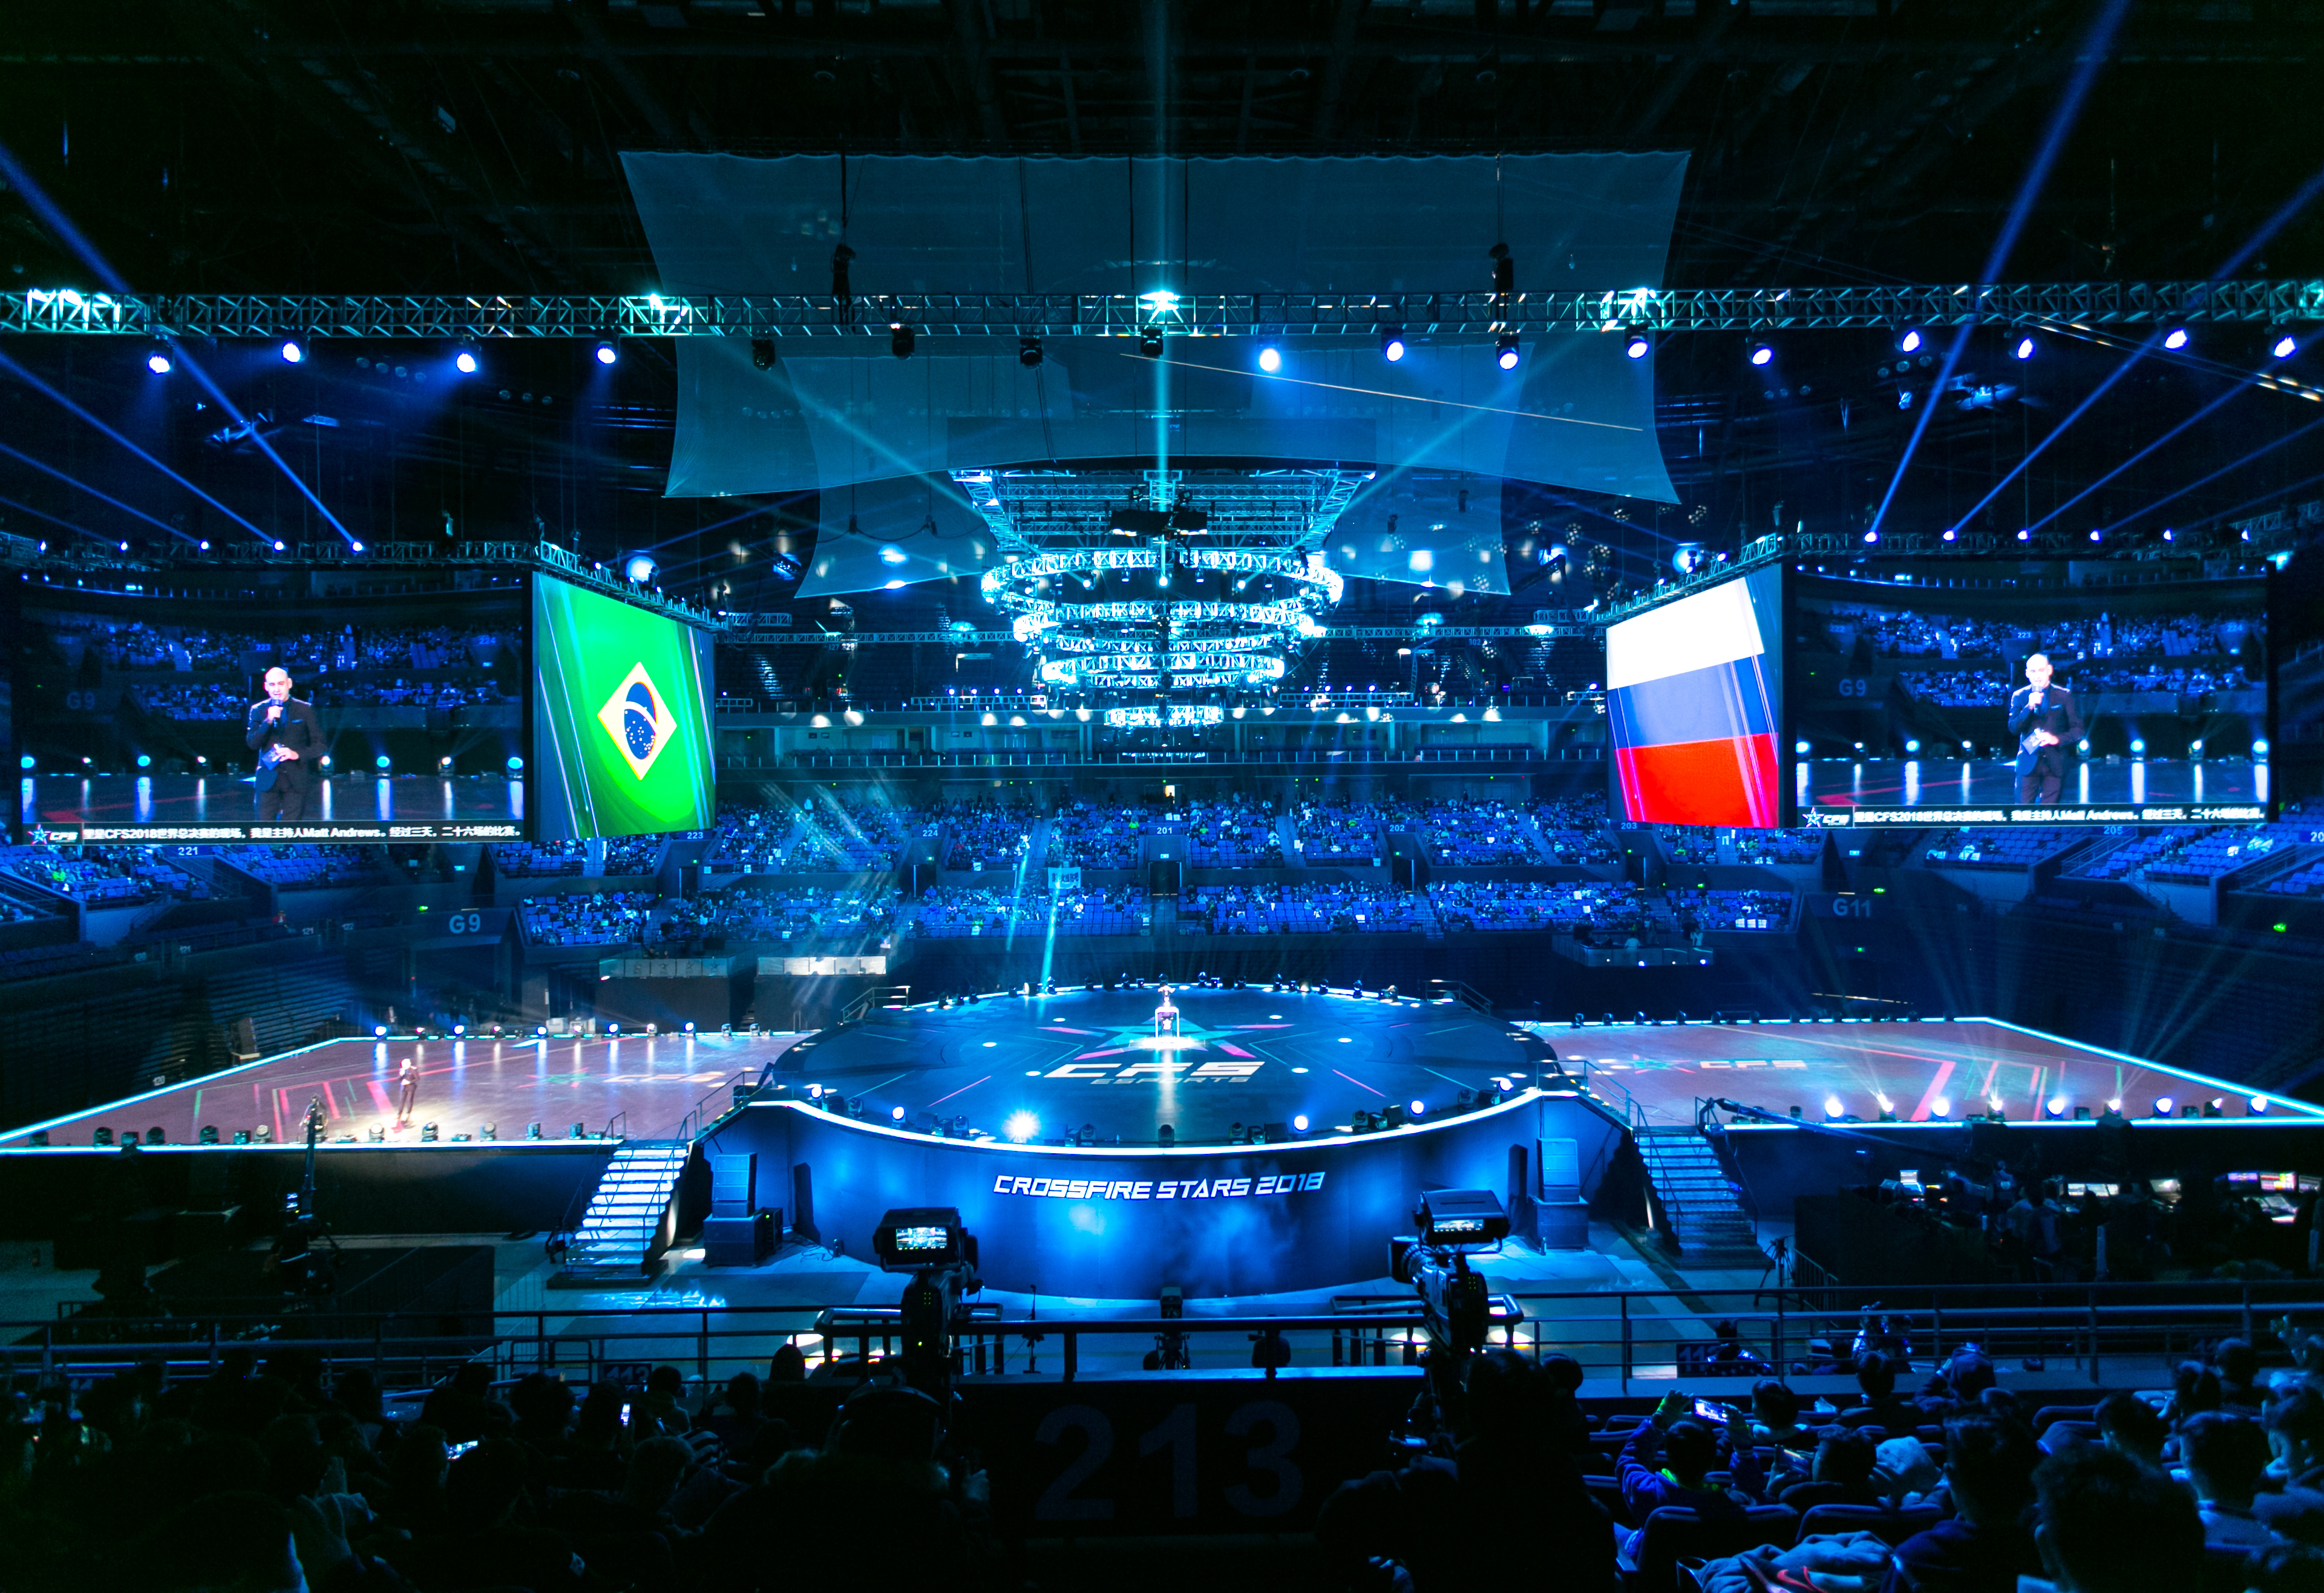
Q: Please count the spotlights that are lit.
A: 13